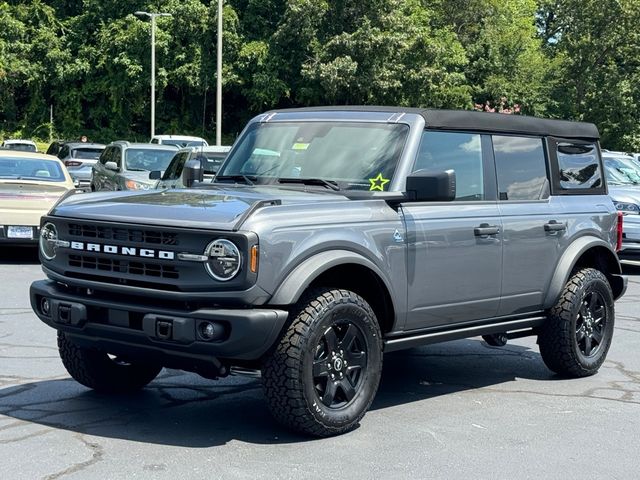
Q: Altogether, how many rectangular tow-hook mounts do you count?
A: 2